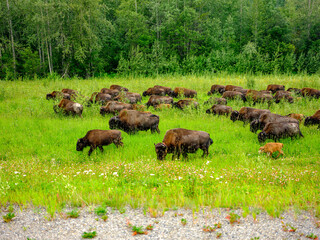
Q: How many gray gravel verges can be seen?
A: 1